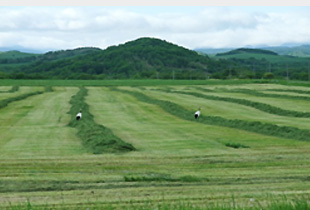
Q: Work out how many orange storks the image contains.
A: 0